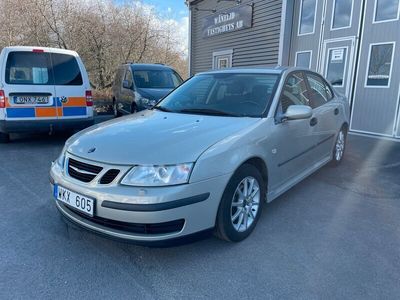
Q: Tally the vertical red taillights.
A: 2